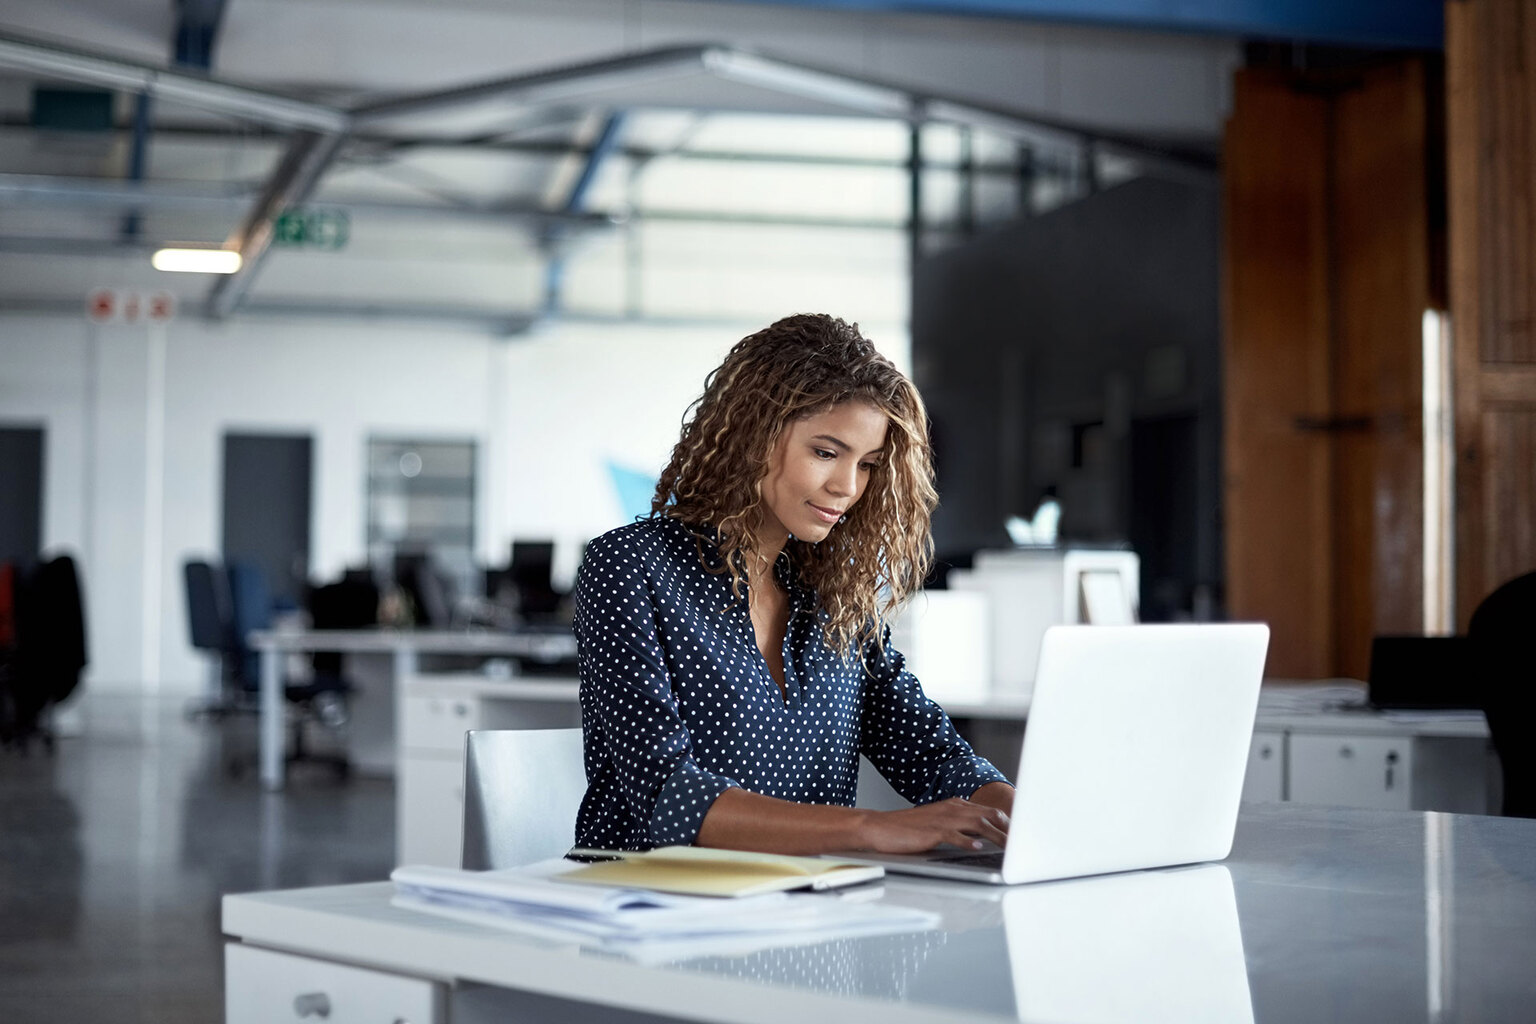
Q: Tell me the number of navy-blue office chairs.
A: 2